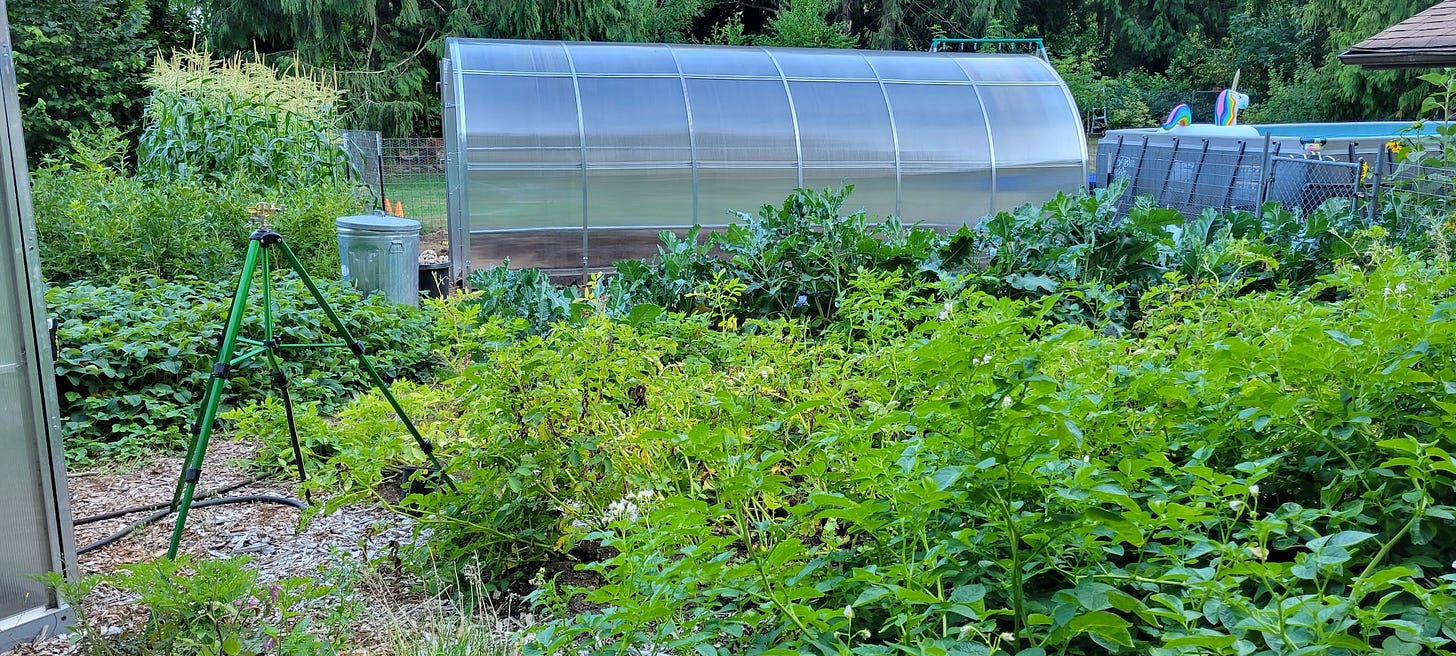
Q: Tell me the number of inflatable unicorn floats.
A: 1